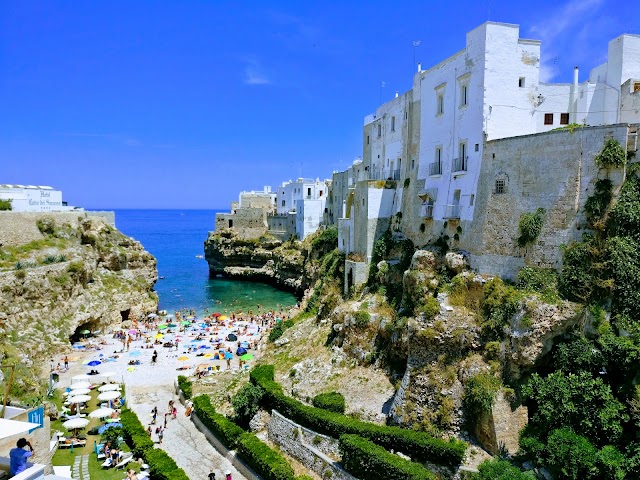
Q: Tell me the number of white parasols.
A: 9